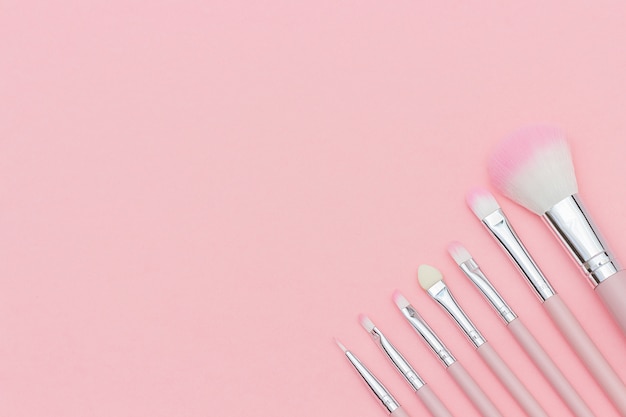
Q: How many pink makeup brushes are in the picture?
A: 7